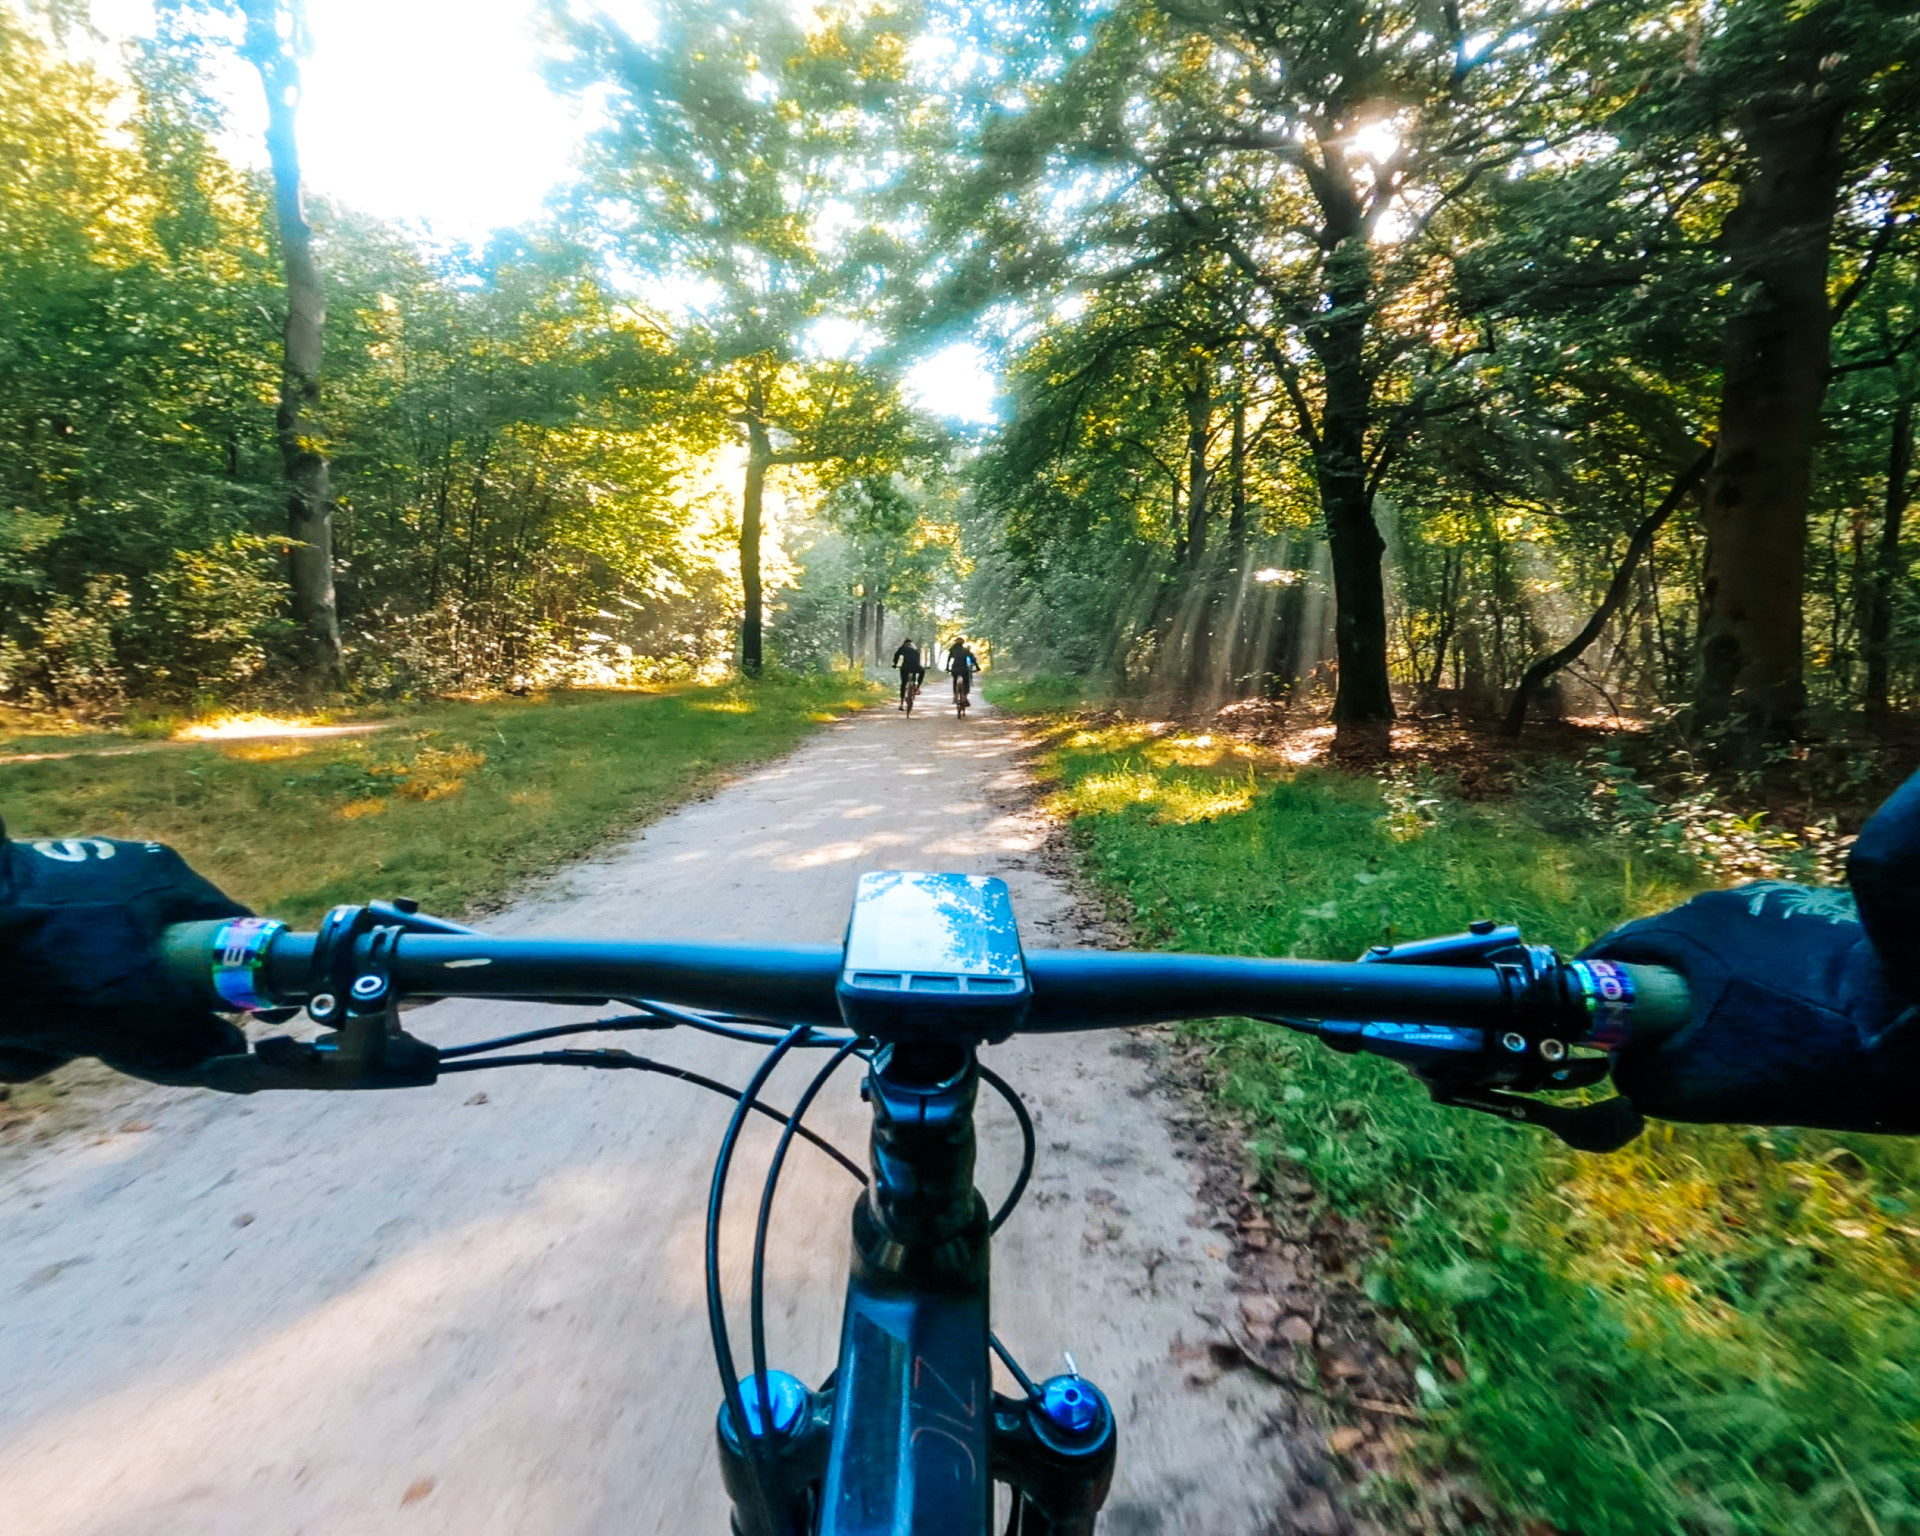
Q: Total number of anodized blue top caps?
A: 2